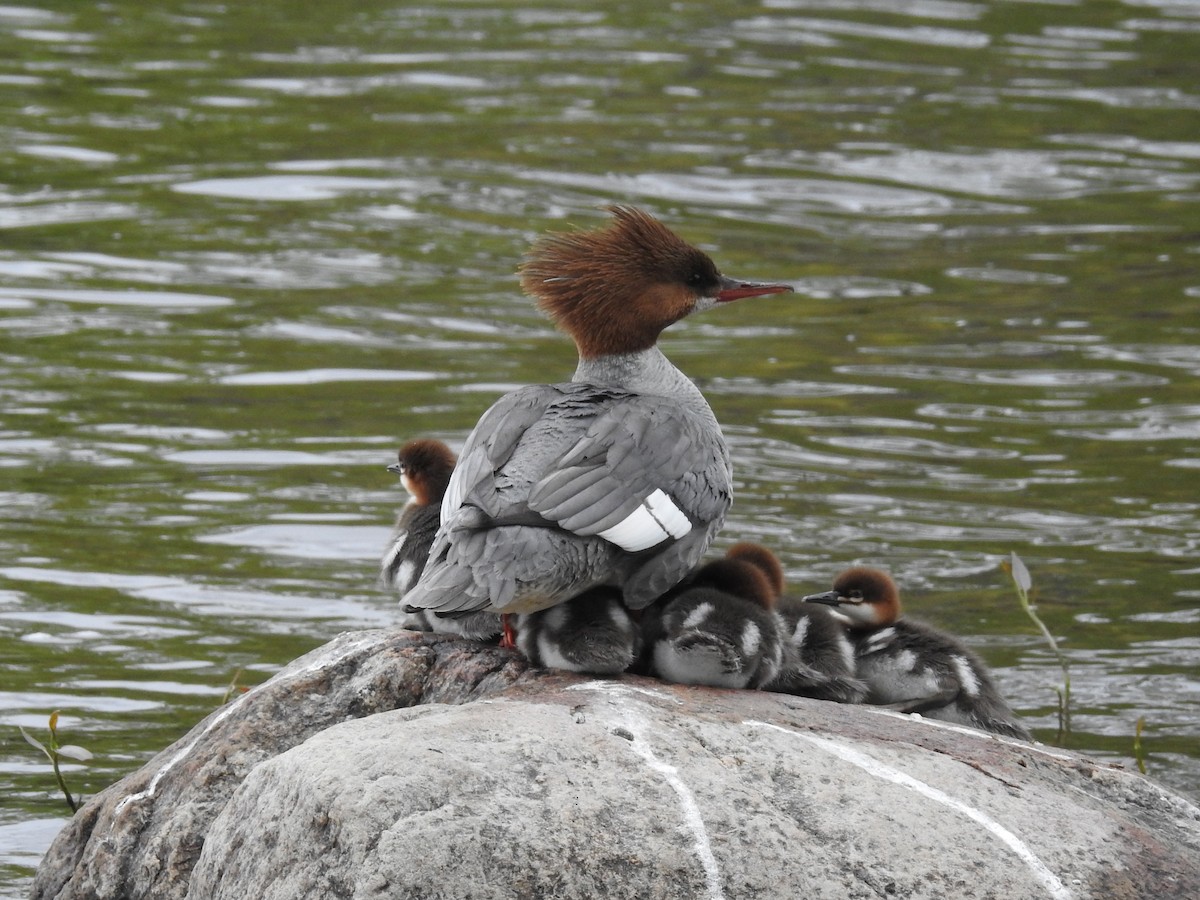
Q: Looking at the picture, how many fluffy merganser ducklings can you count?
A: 5